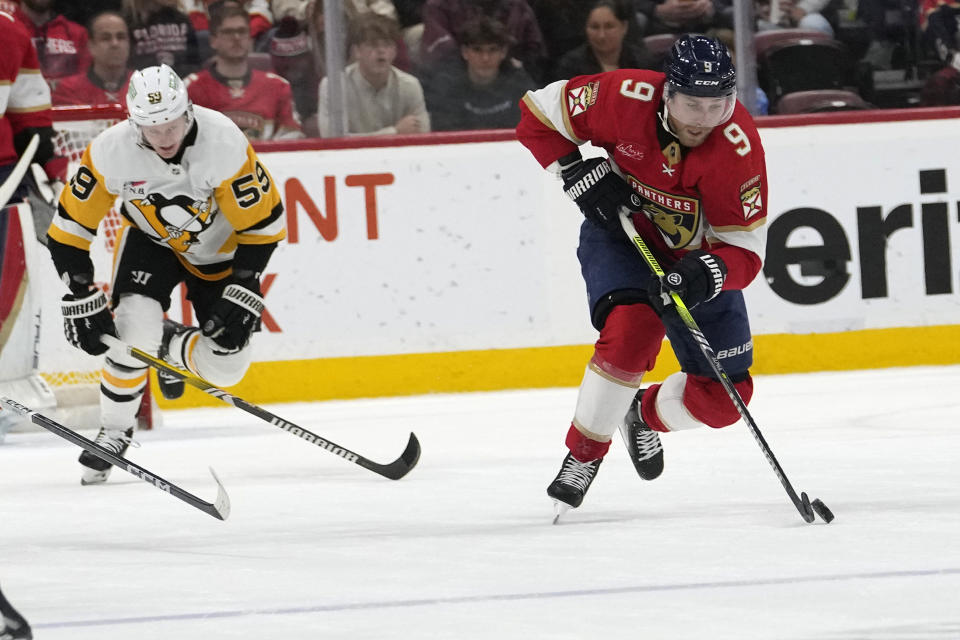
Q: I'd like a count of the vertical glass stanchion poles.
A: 2